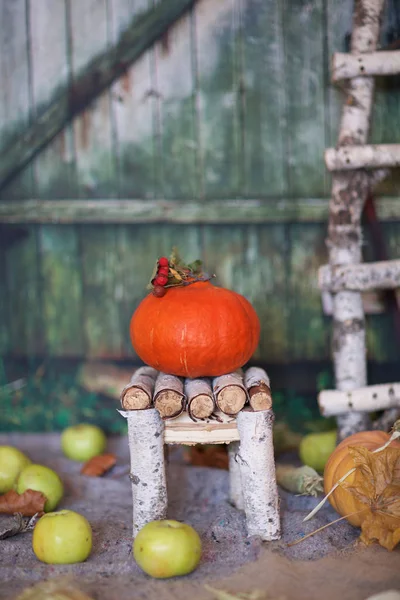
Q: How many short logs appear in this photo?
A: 5